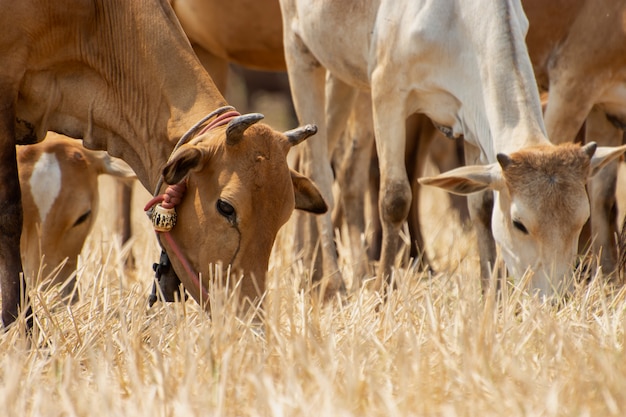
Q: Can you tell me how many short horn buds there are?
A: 2